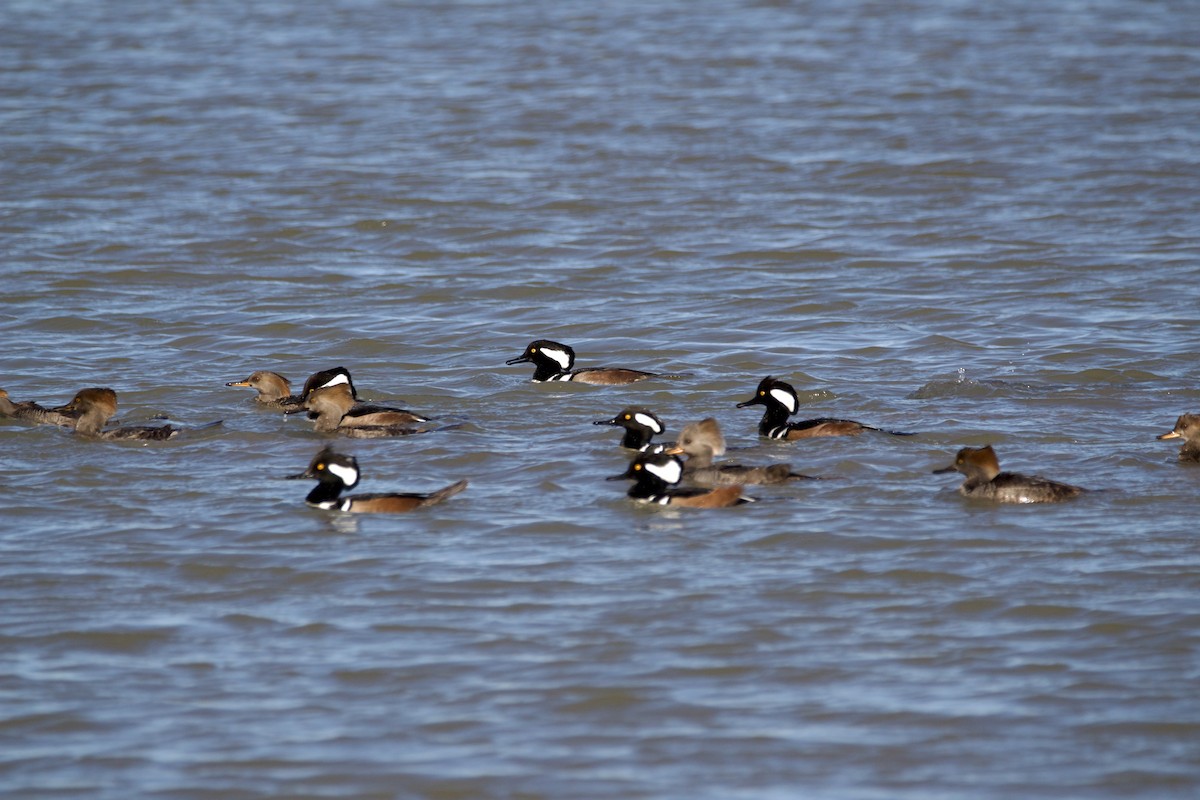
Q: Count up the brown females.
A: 7